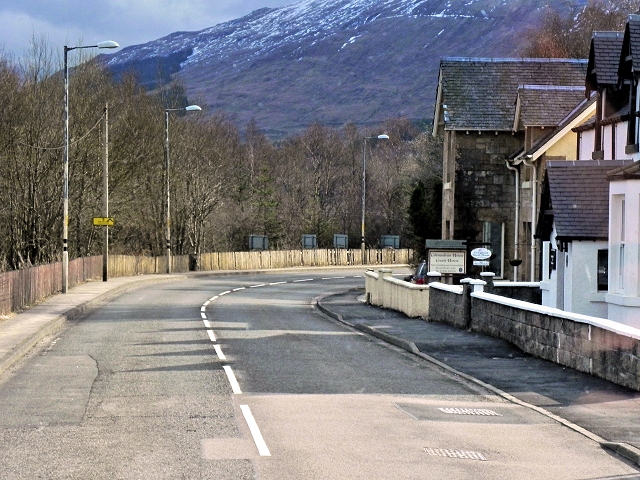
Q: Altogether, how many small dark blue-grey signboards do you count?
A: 4